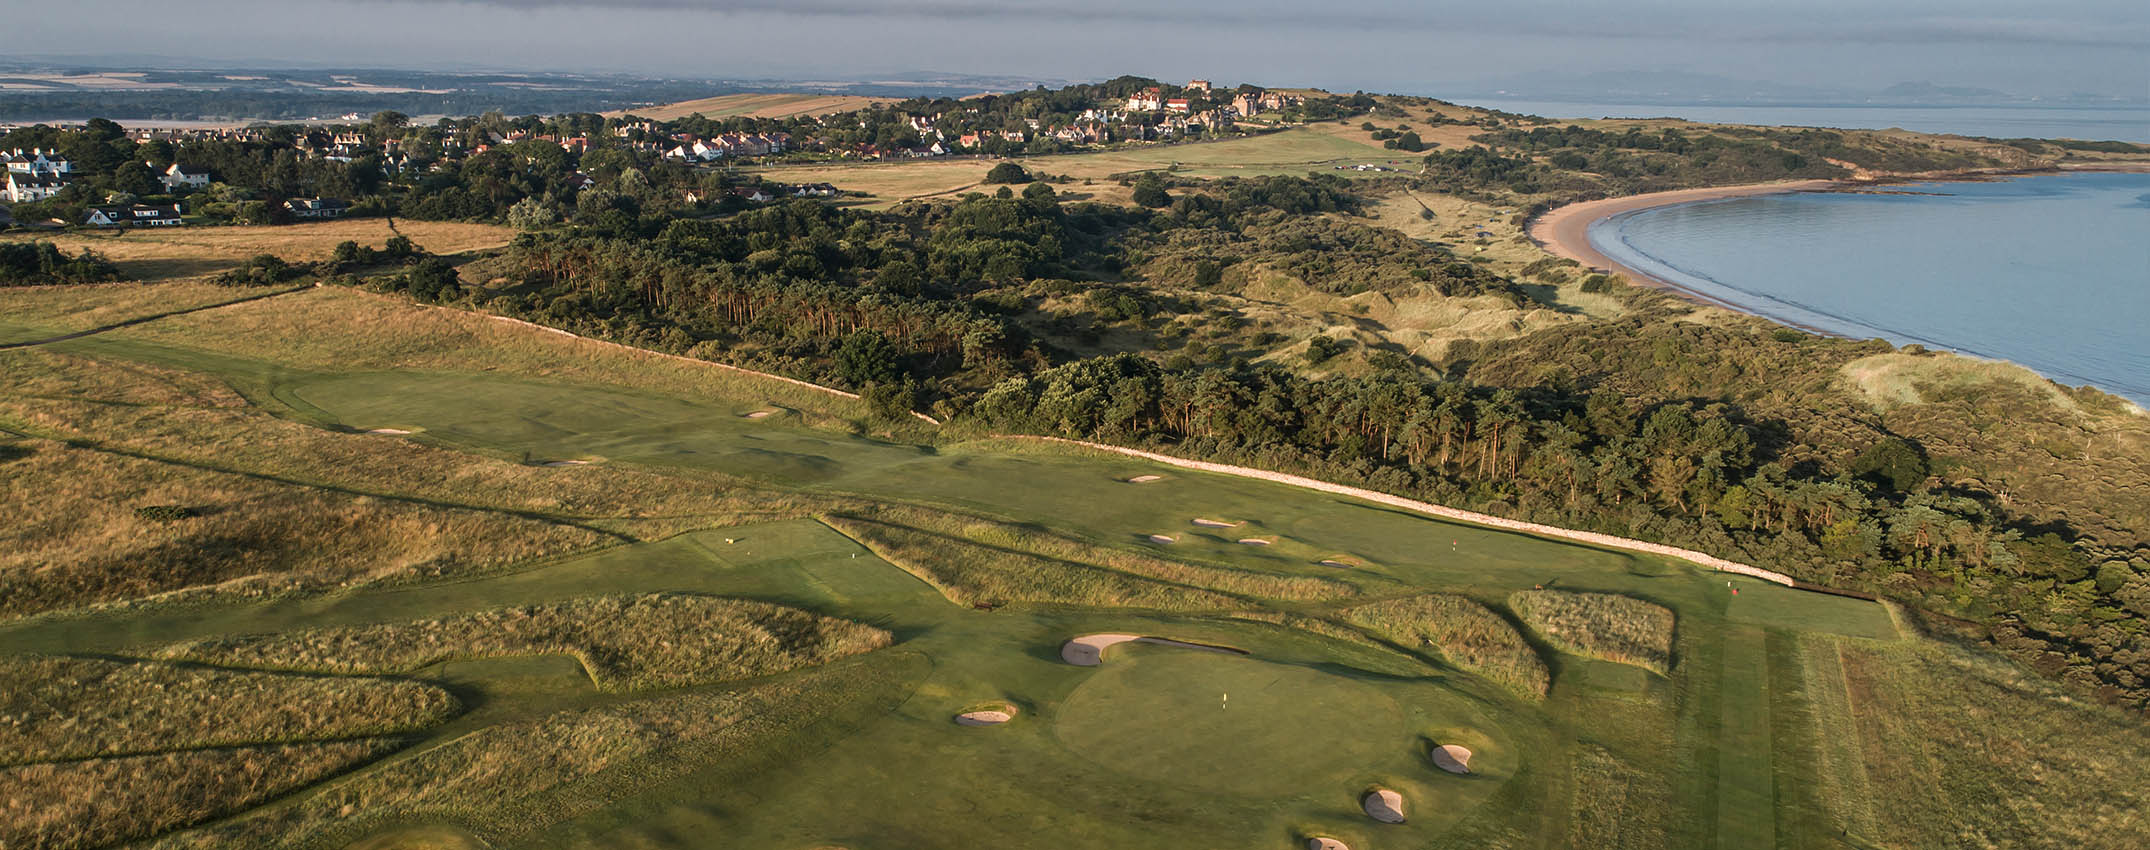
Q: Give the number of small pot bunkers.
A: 12